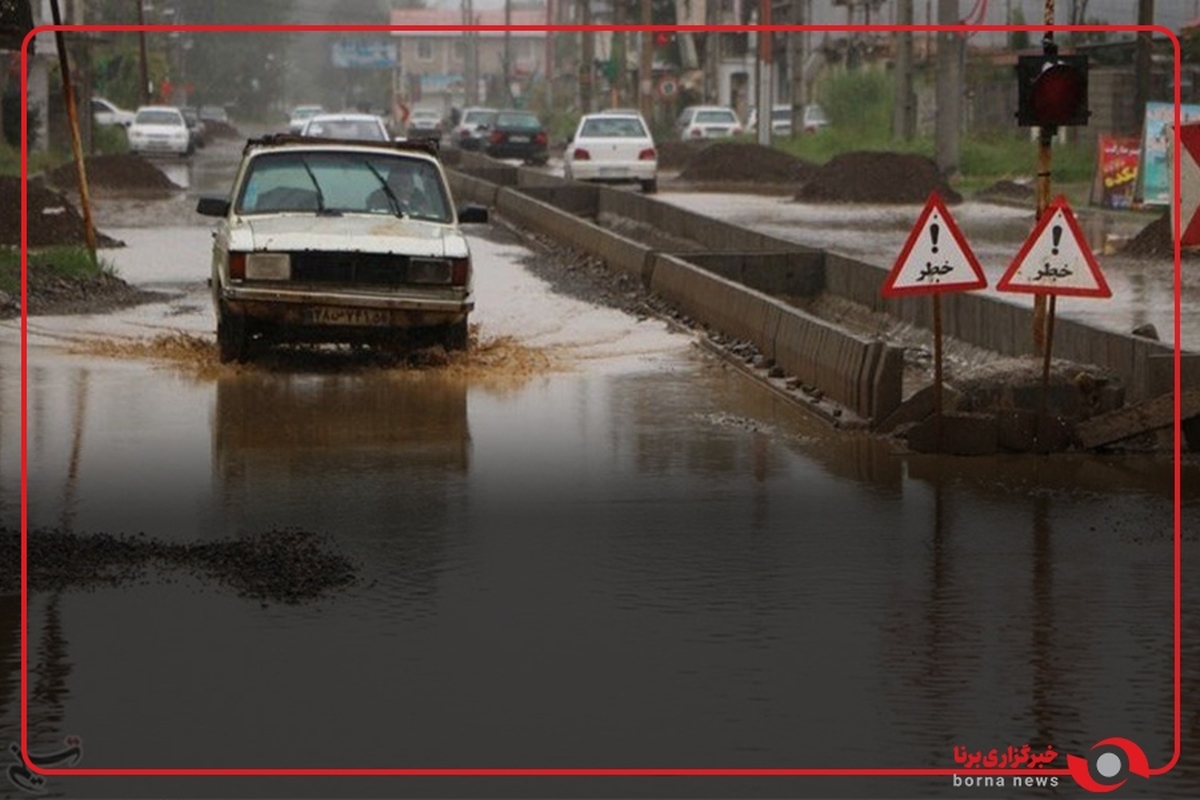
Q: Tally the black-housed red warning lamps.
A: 1